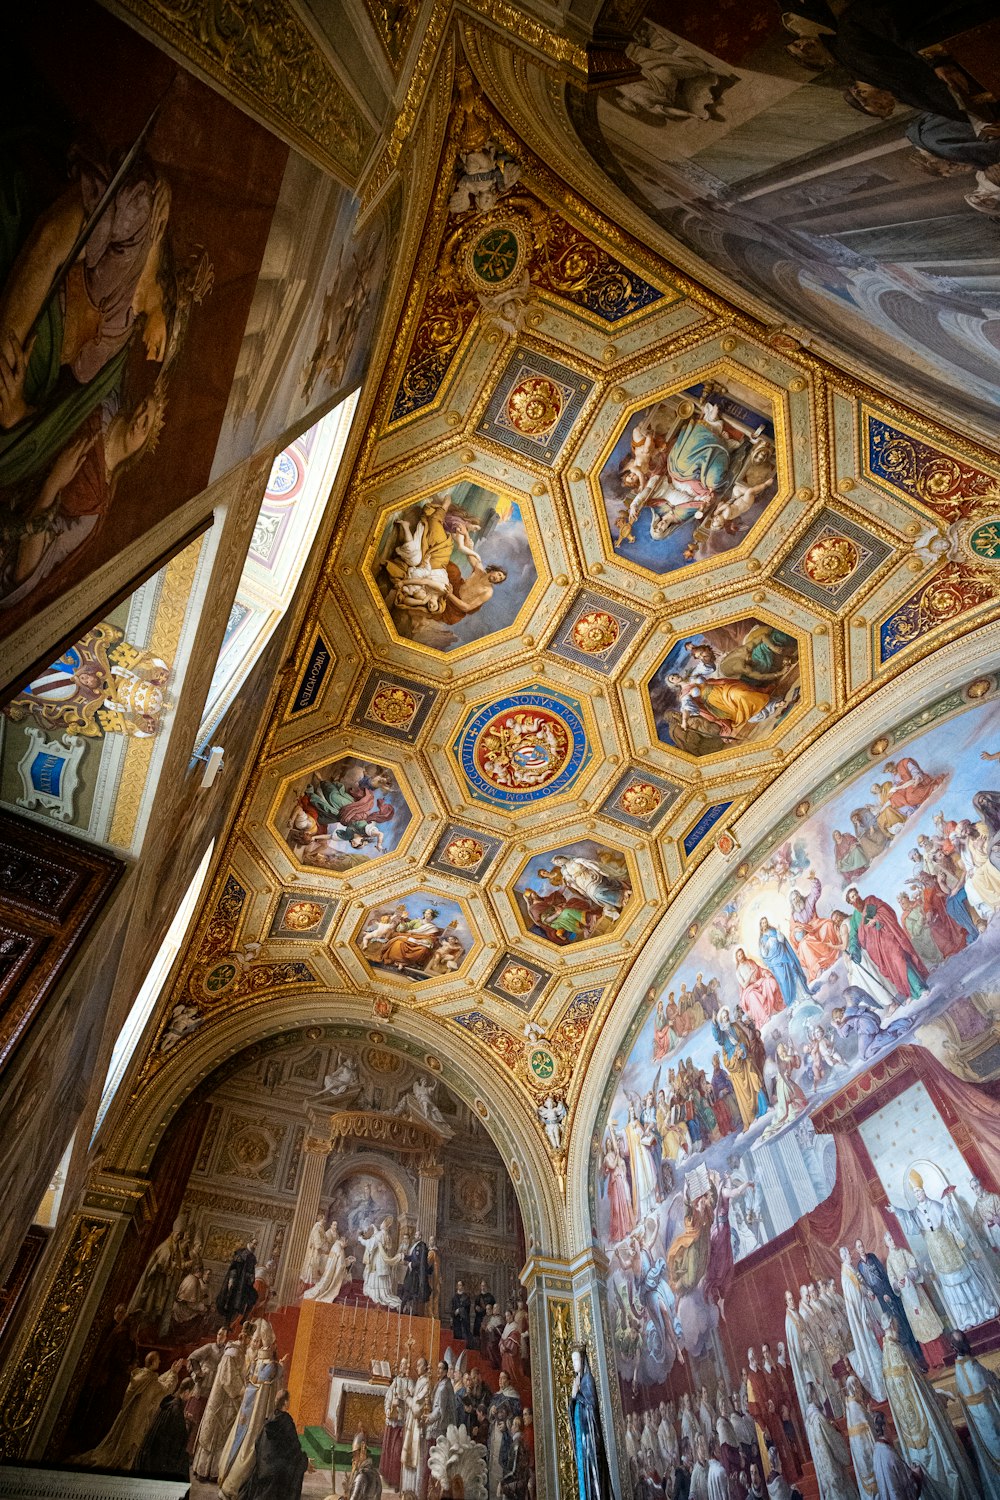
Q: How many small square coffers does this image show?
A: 8